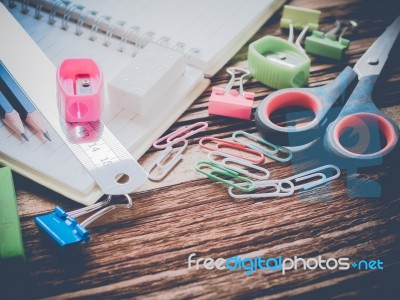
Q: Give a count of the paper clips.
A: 8